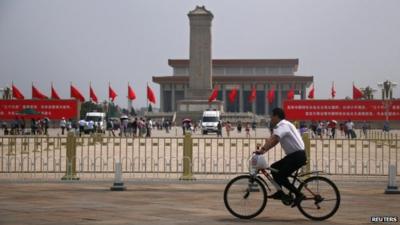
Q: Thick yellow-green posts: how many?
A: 3